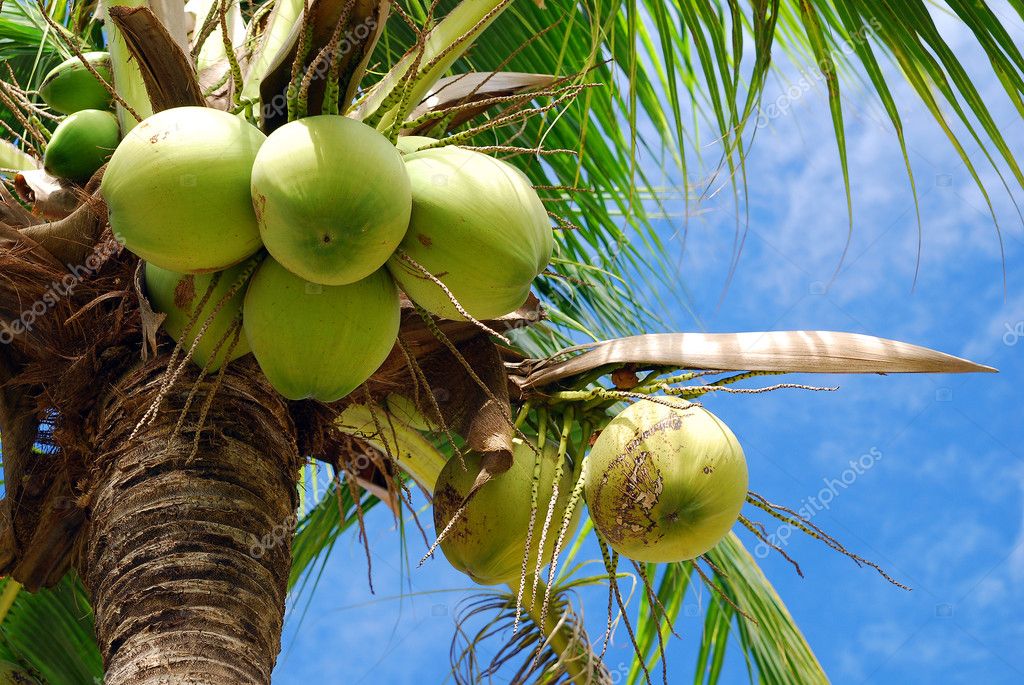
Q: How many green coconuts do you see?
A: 9